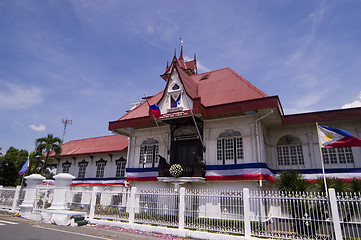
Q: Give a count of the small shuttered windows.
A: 4